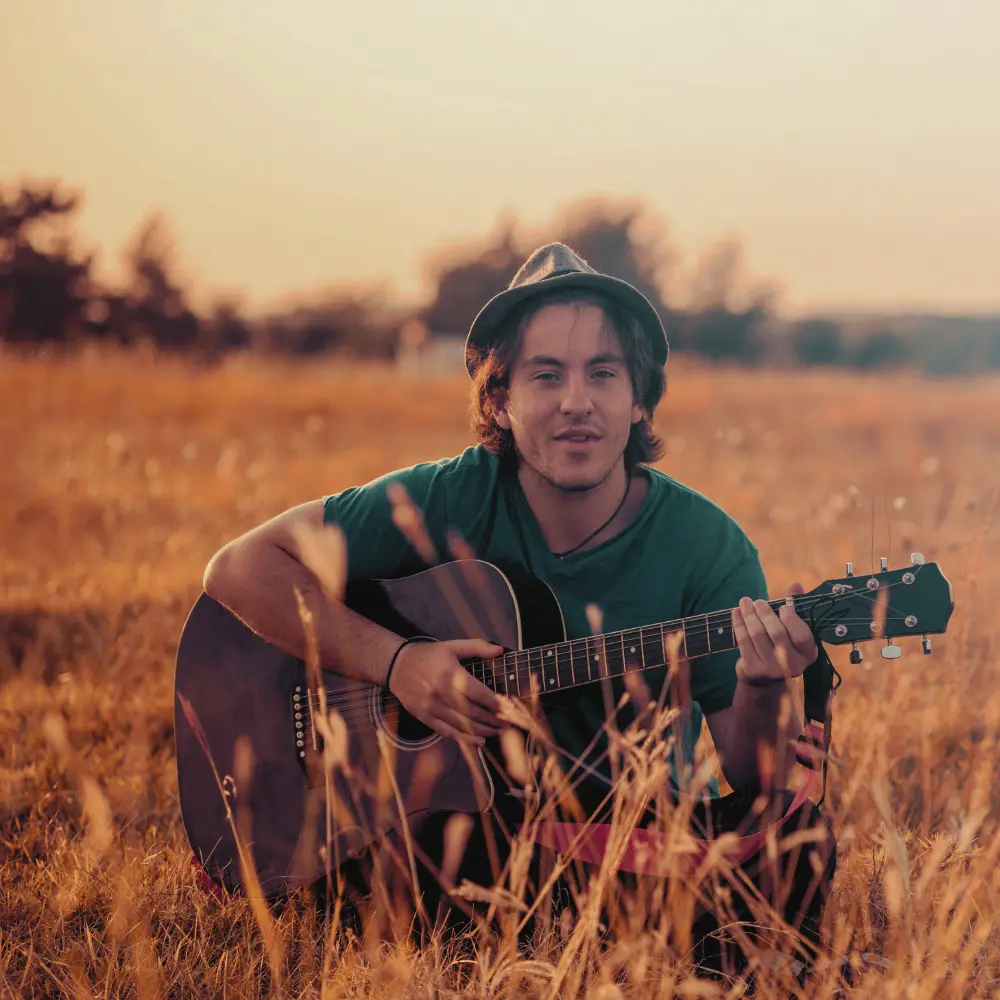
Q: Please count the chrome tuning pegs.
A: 6